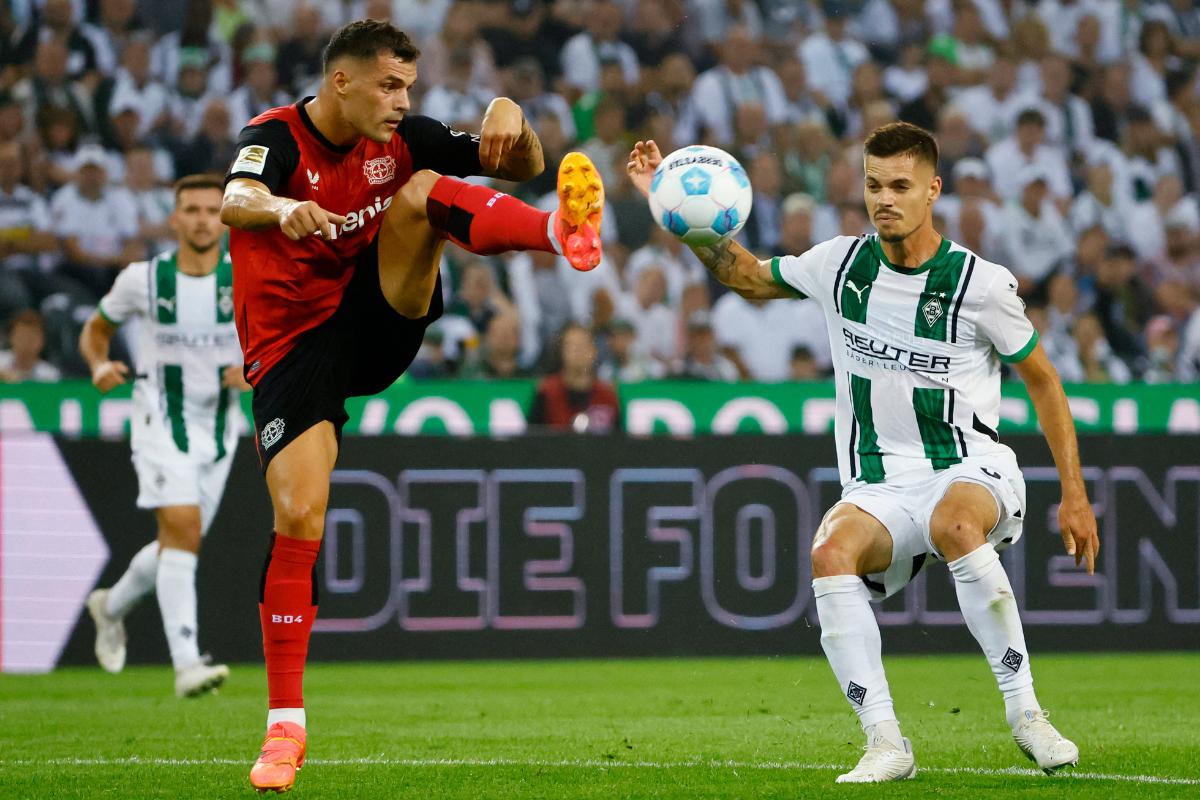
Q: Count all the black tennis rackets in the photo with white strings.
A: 0